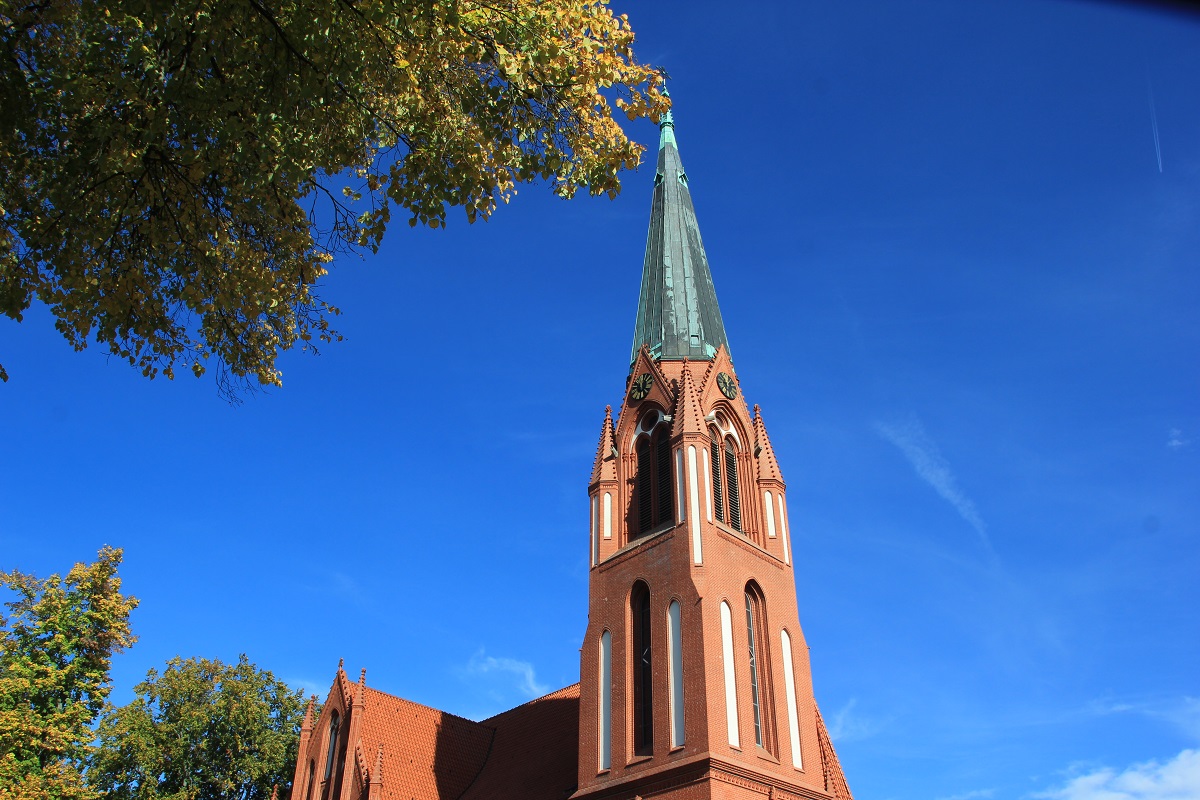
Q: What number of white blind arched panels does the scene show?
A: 11